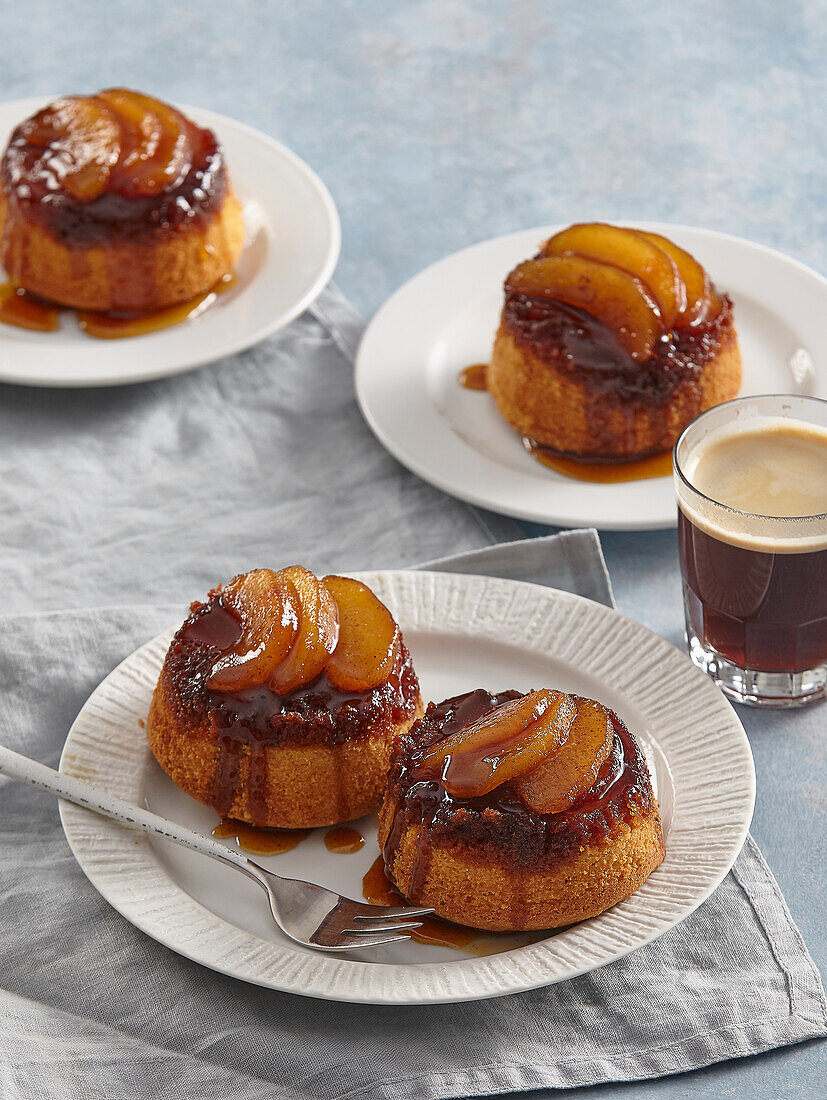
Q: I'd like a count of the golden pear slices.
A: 12